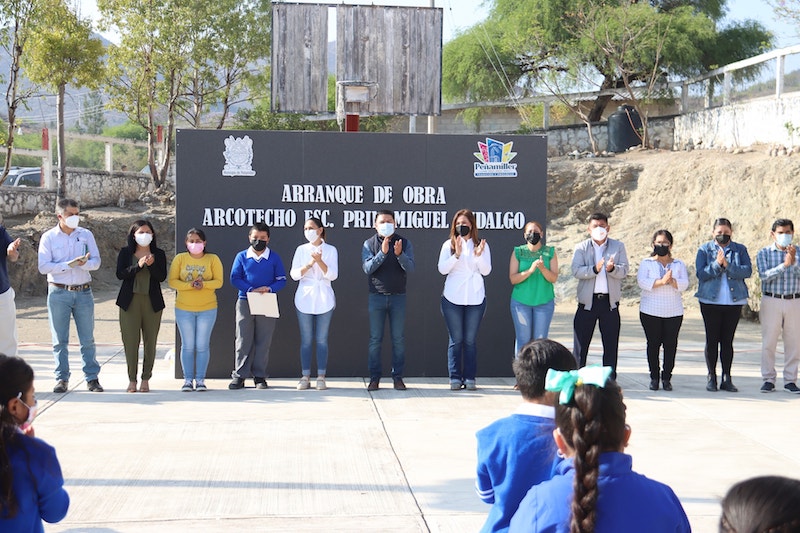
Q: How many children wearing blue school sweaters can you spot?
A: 4